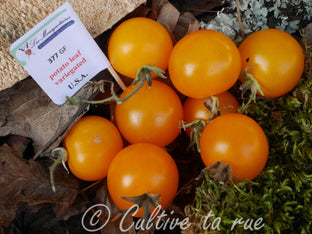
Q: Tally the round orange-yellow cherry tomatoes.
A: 8